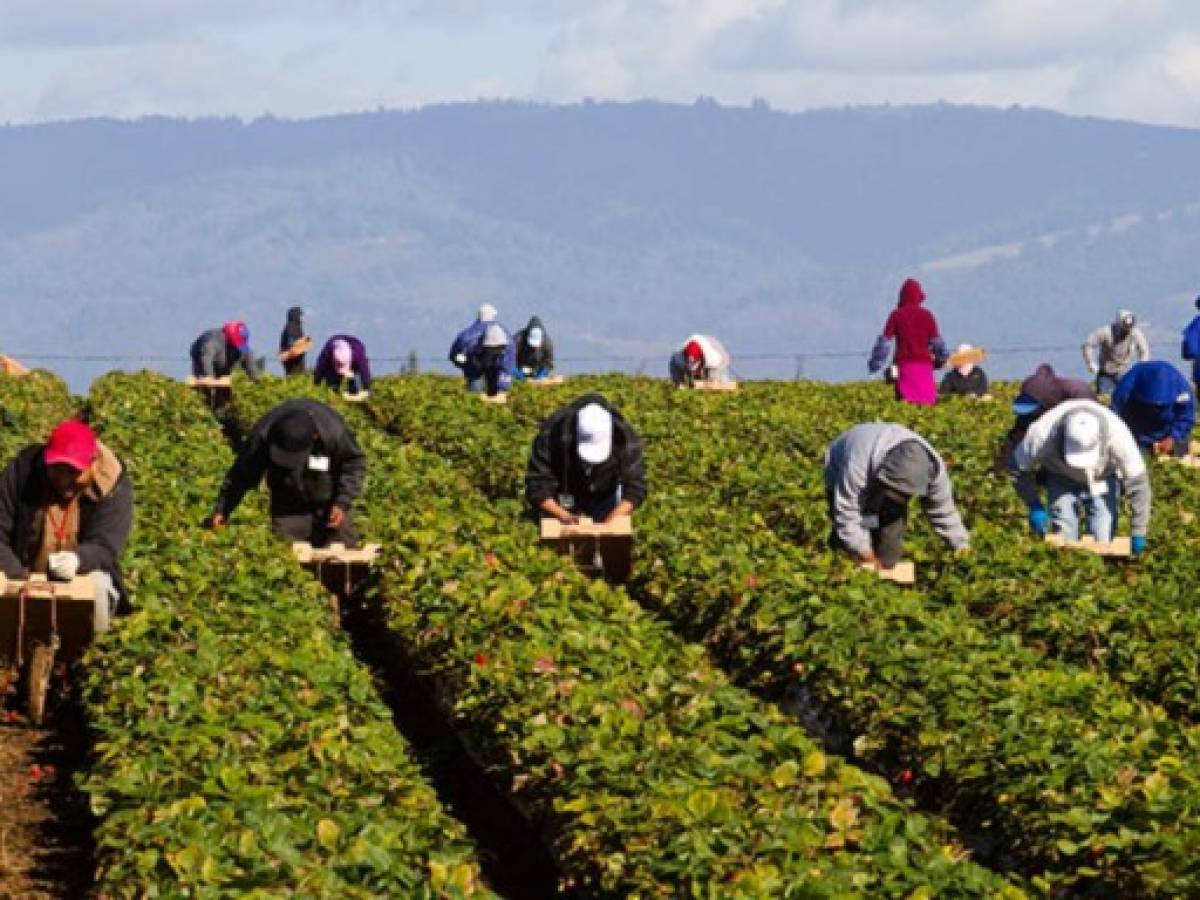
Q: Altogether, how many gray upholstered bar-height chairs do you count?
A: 0